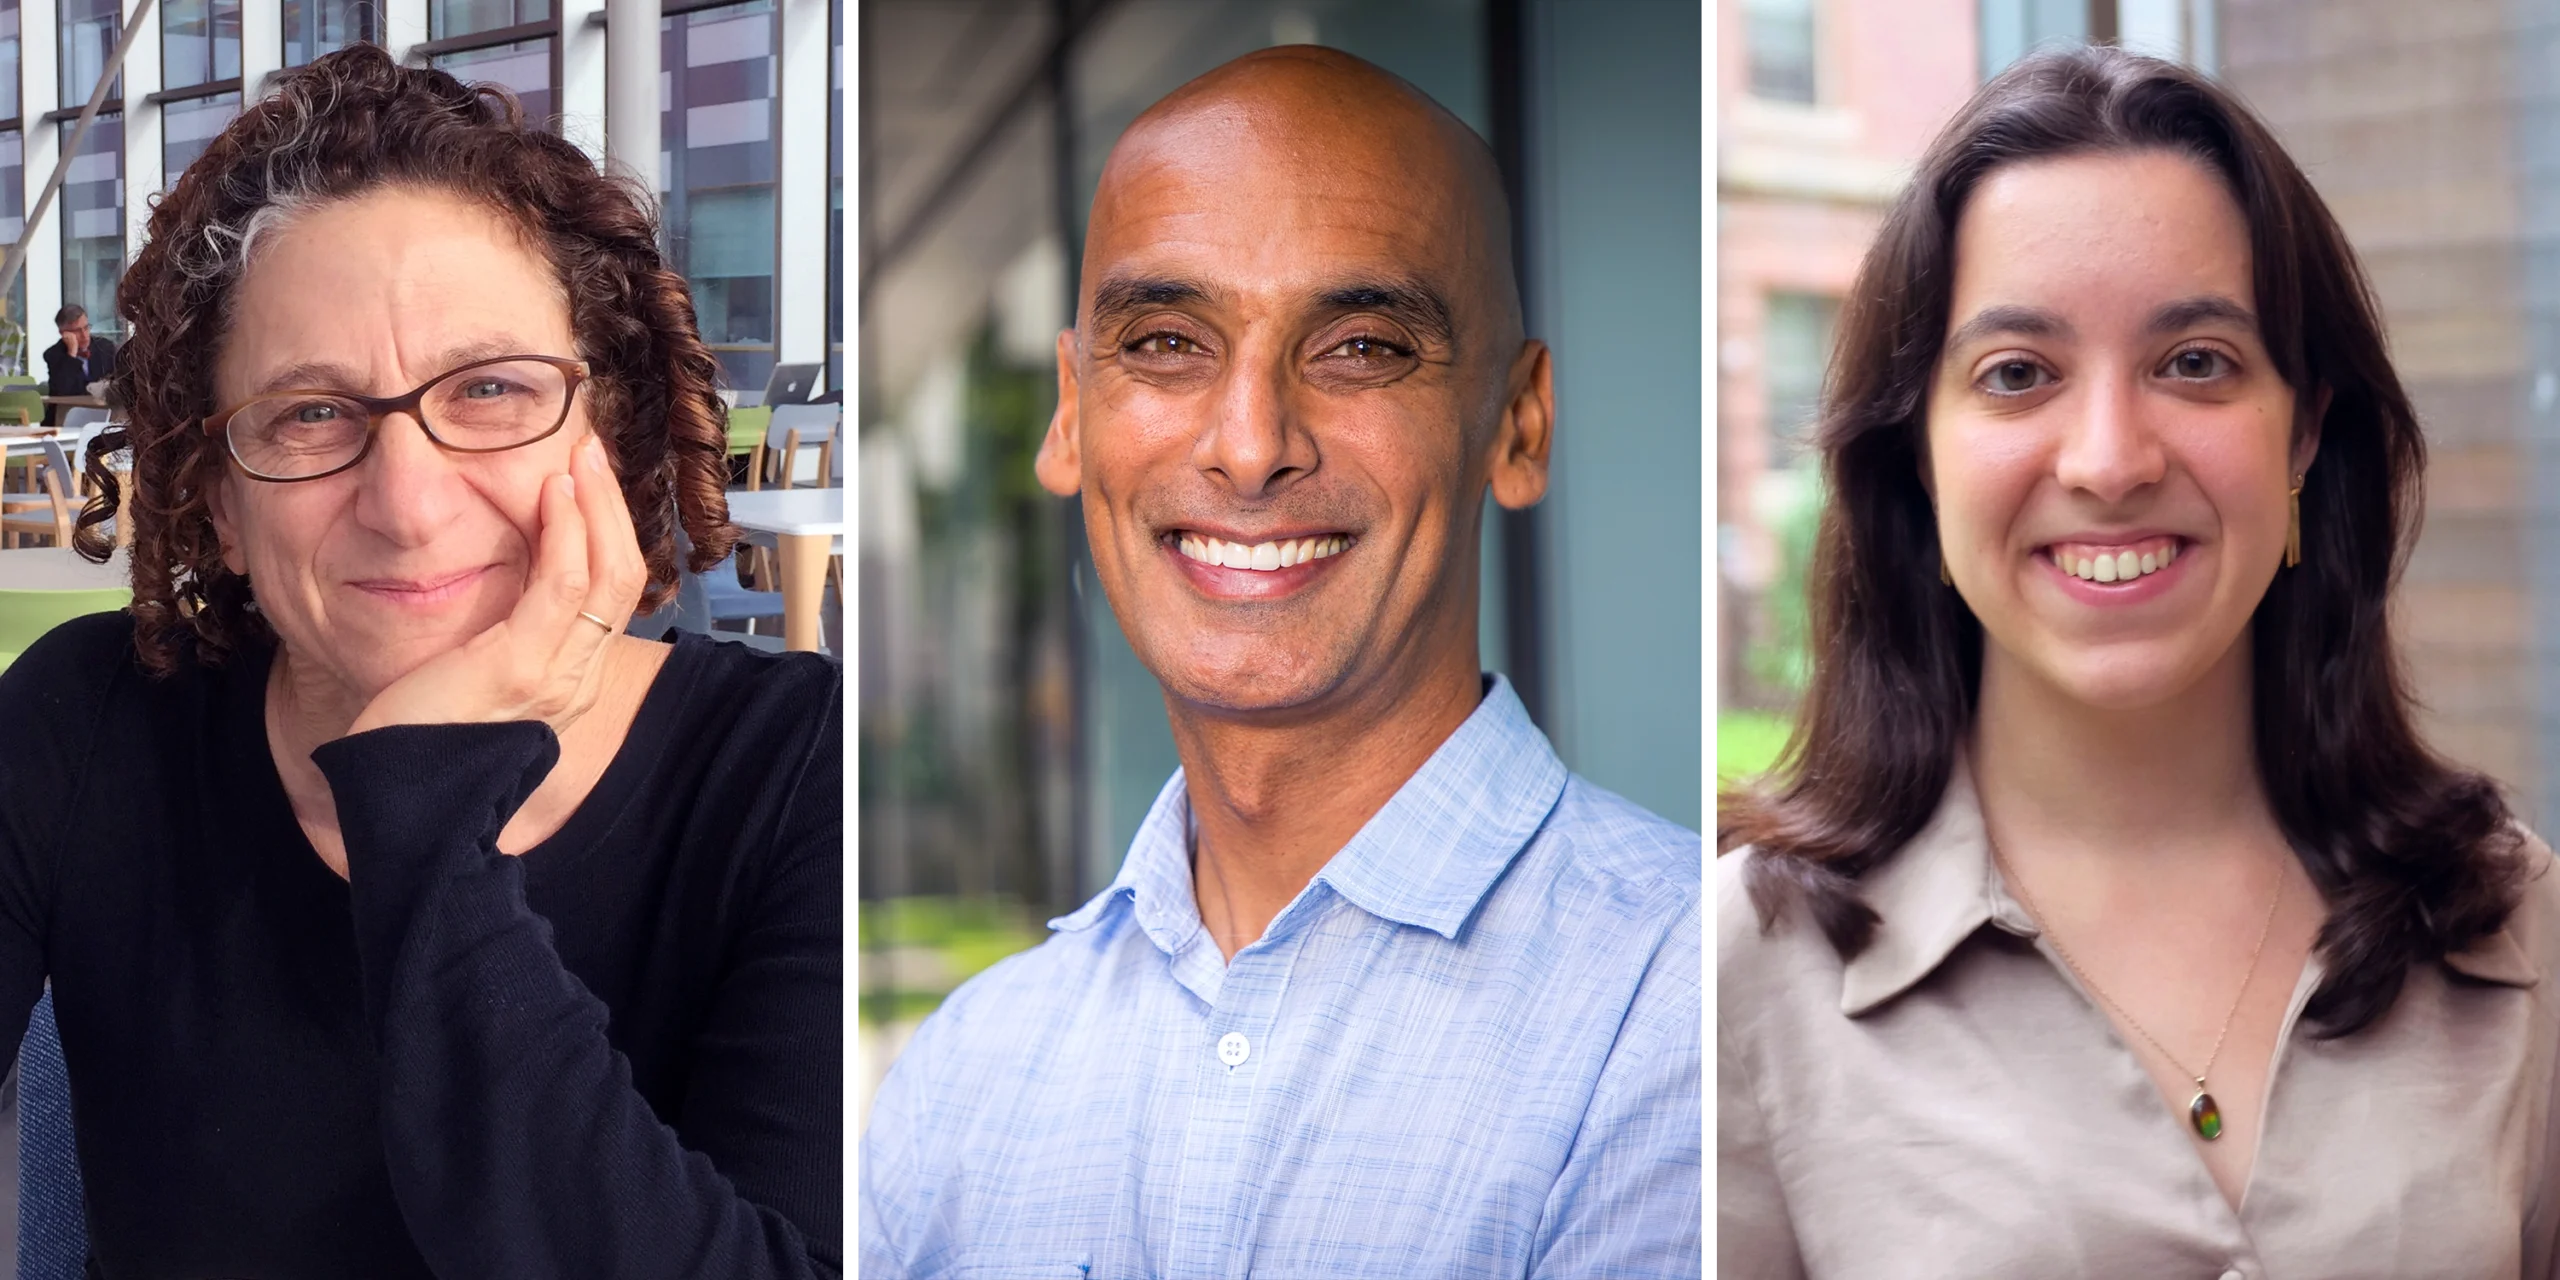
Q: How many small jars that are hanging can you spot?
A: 0